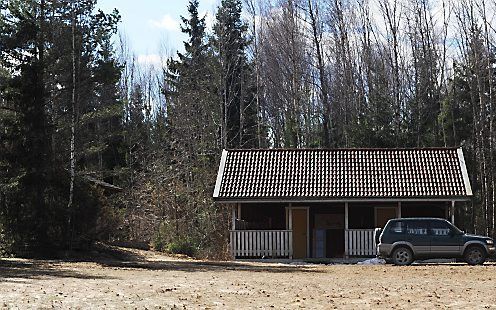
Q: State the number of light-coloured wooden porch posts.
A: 5